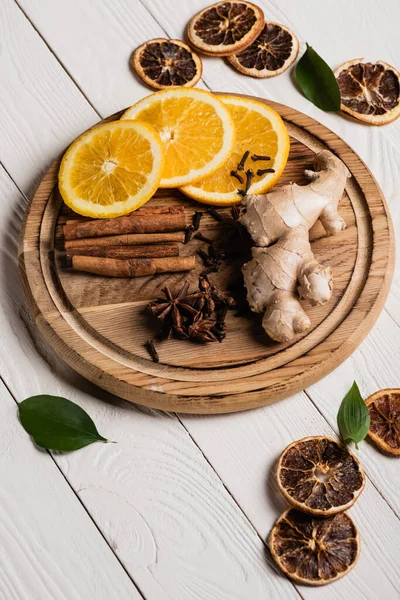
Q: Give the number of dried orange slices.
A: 7